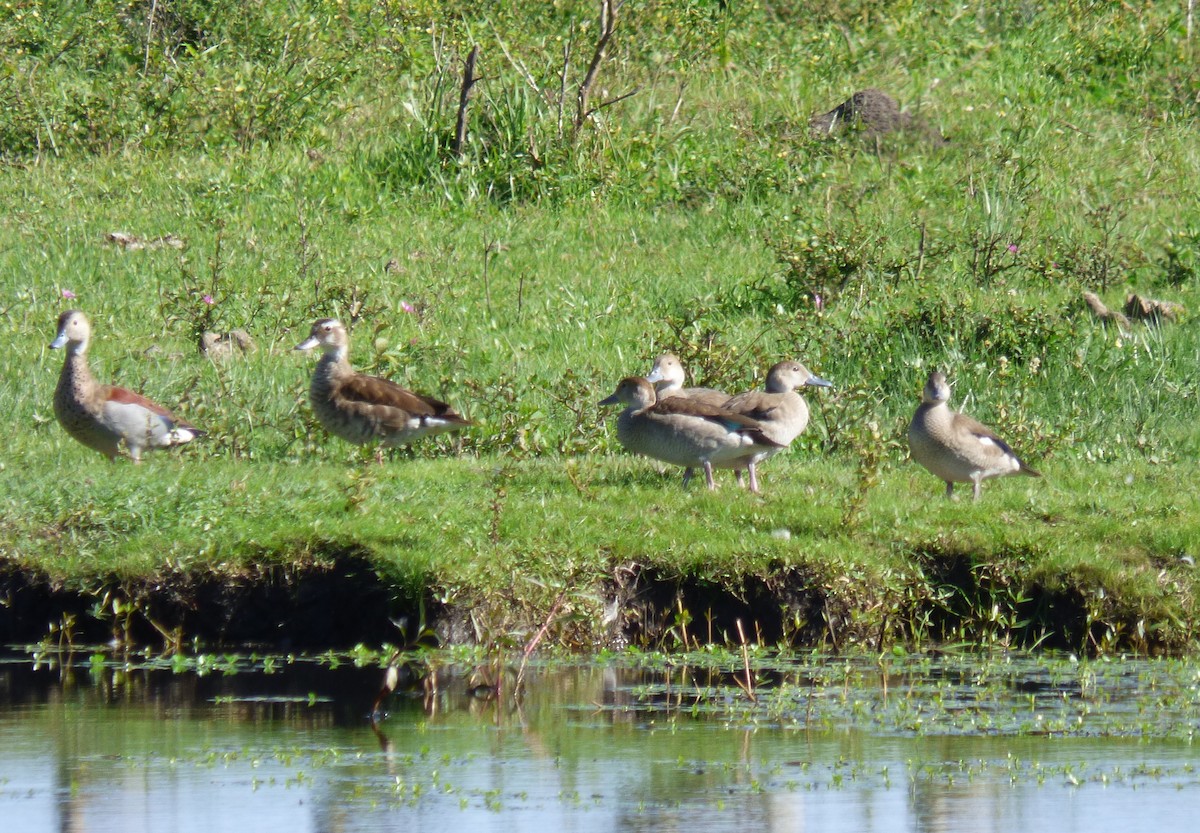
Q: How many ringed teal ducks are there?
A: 6